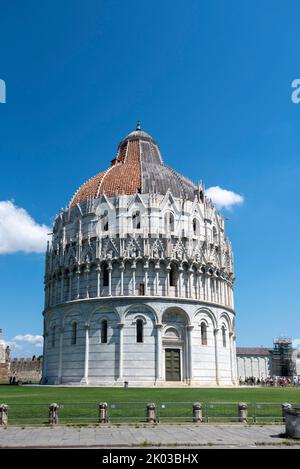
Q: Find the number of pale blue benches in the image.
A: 0